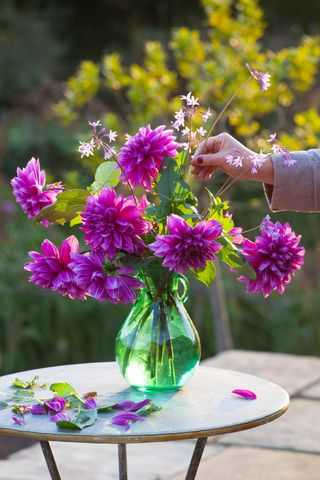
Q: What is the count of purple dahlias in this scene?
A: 7